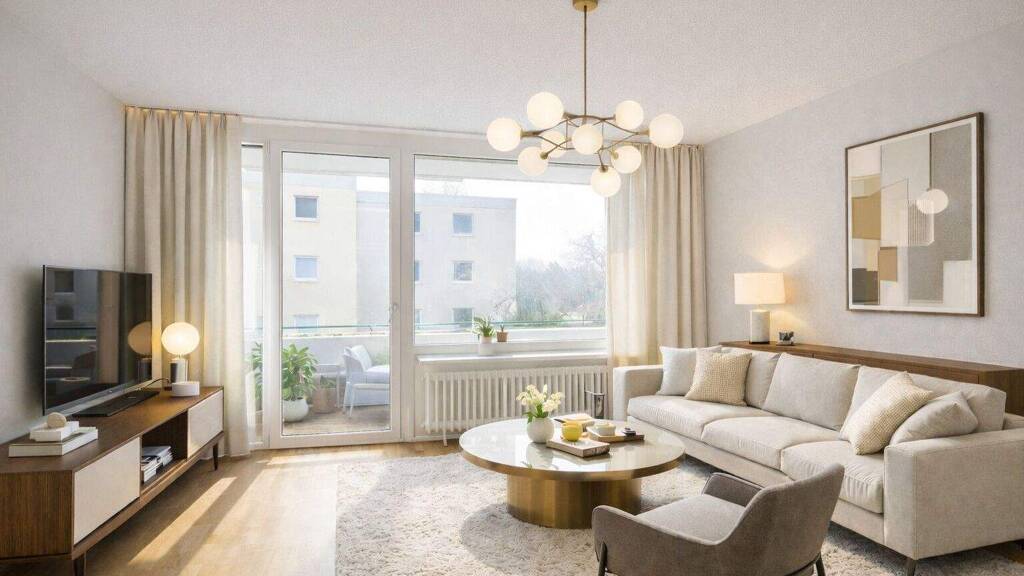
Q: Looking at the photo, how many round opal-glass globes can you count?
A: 10